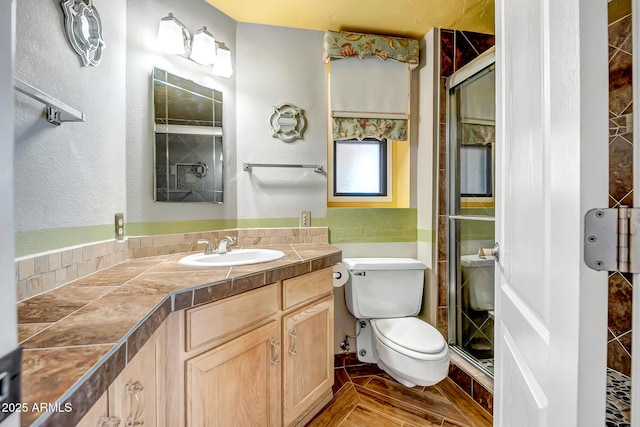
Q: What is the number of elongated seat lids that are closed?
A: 1